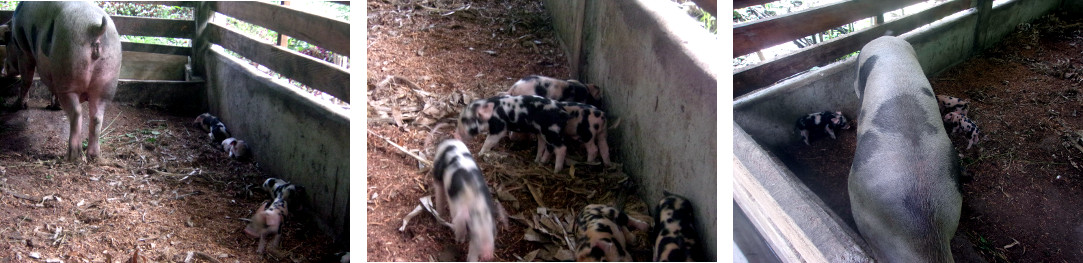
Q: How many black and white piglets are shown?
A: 13